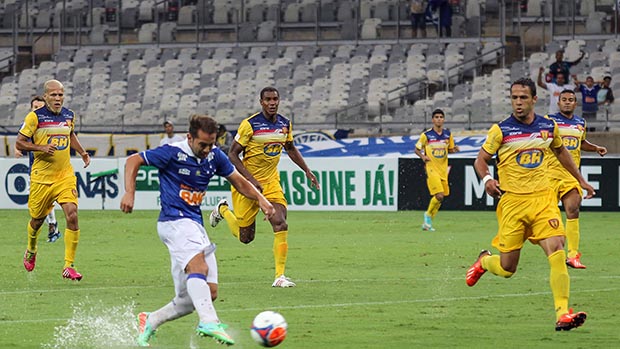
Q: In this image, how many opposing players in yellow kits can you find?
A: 5